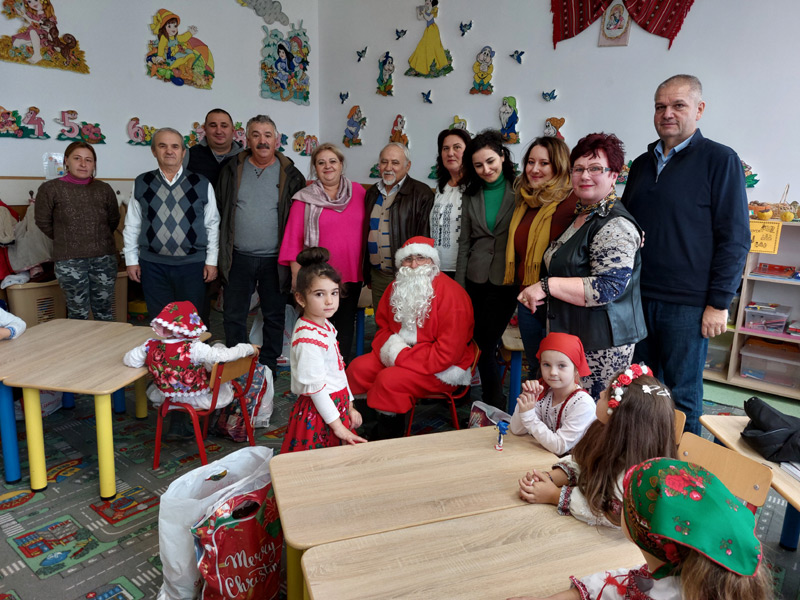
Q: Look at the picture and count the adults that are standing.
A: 11